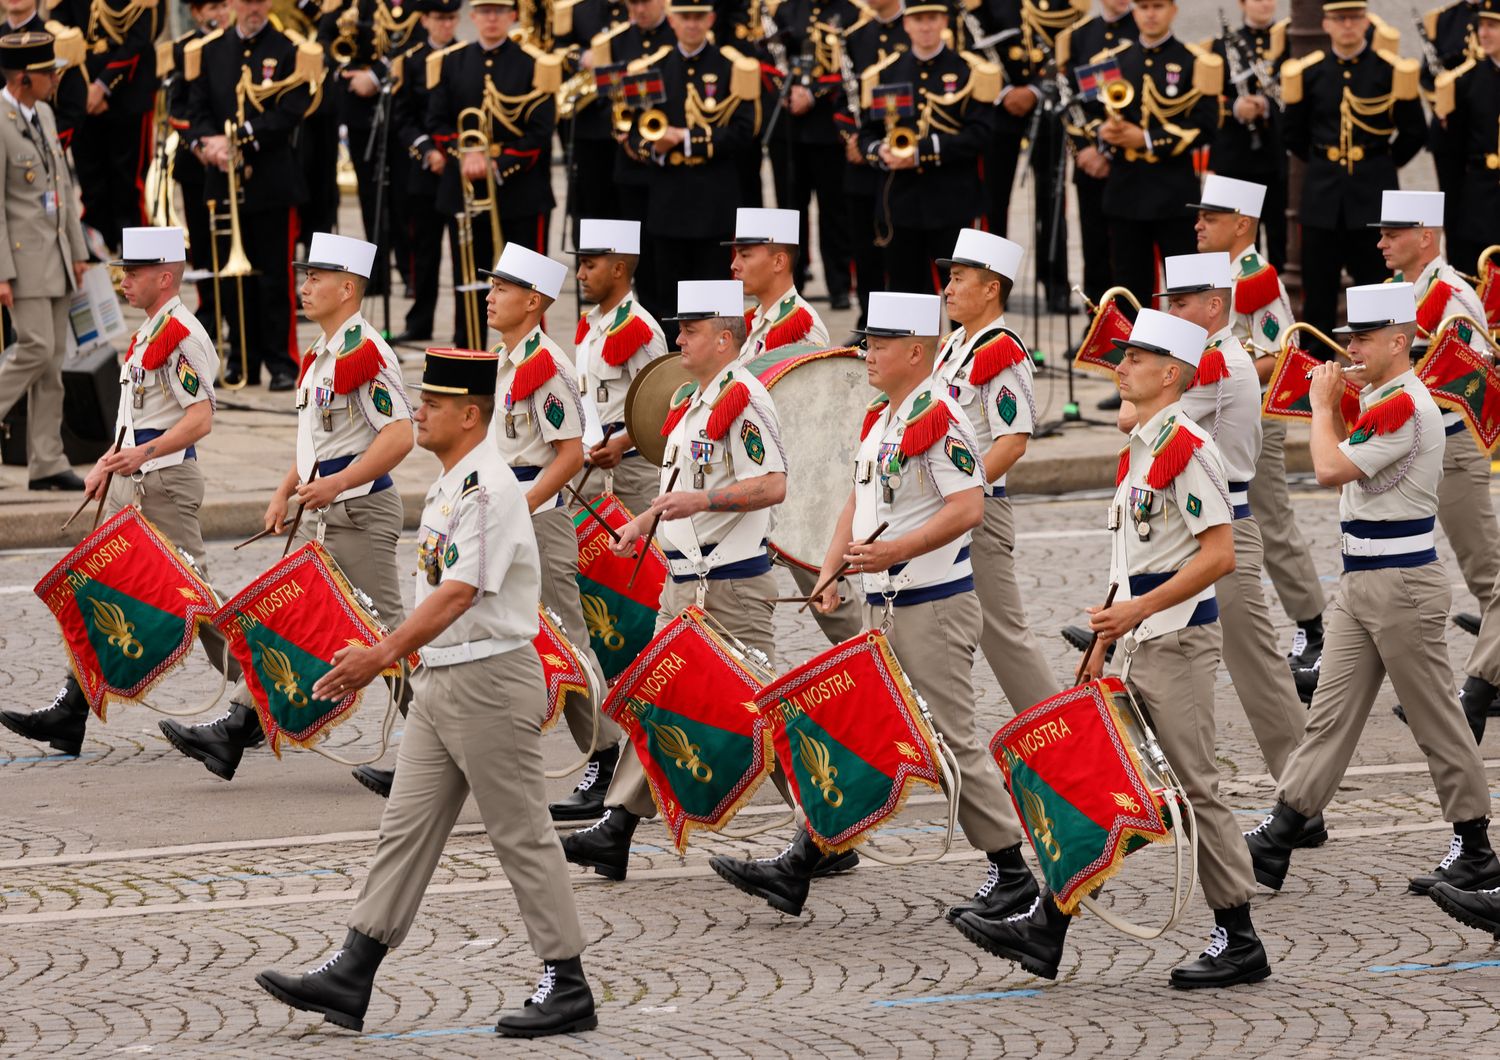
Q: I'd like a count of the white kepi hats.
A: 13